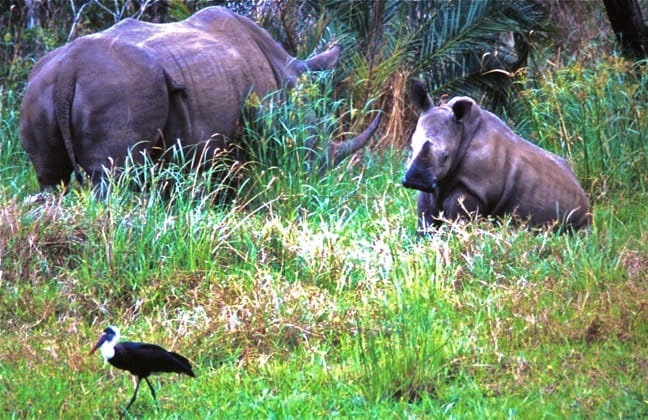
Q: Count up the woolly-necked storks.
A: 1